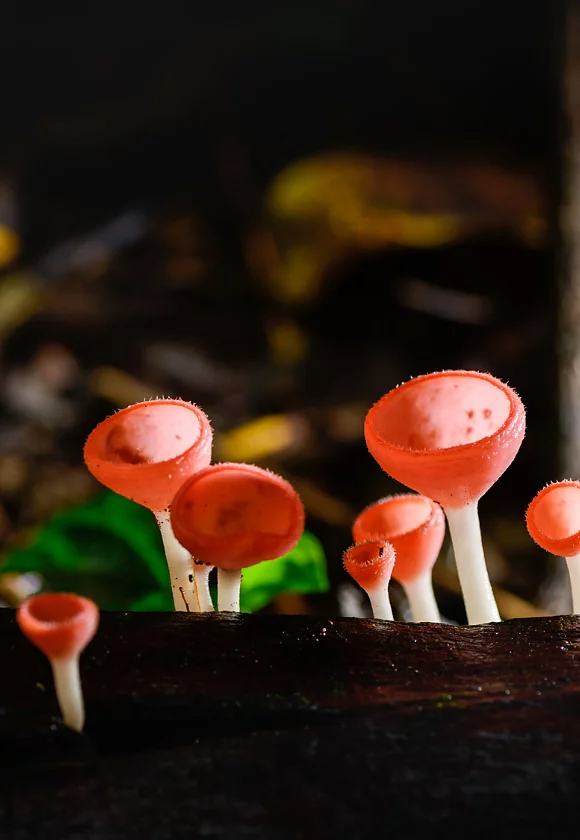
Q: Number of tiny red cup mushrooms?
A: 7